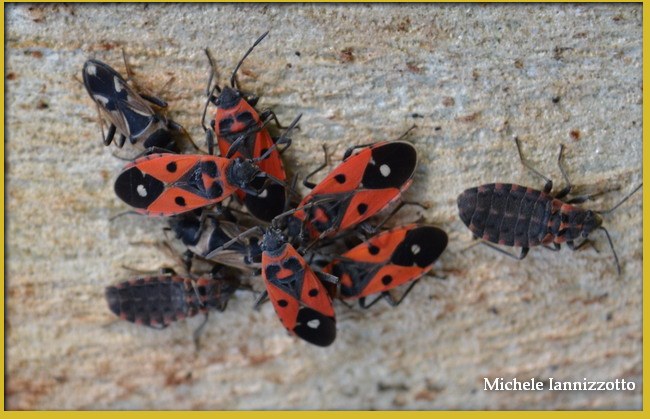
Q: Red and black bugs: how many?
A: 5